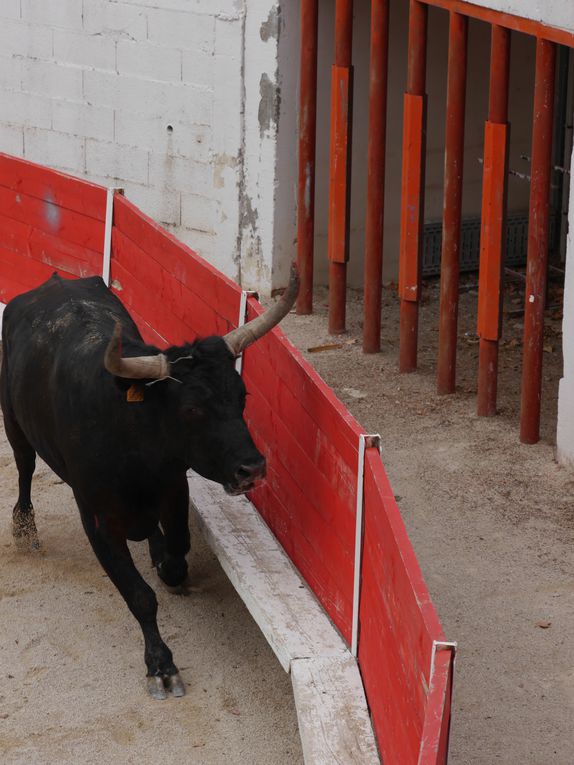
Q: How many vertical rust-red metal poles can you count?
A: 7